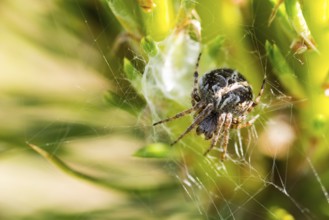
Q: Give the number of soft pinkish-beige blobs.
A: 1